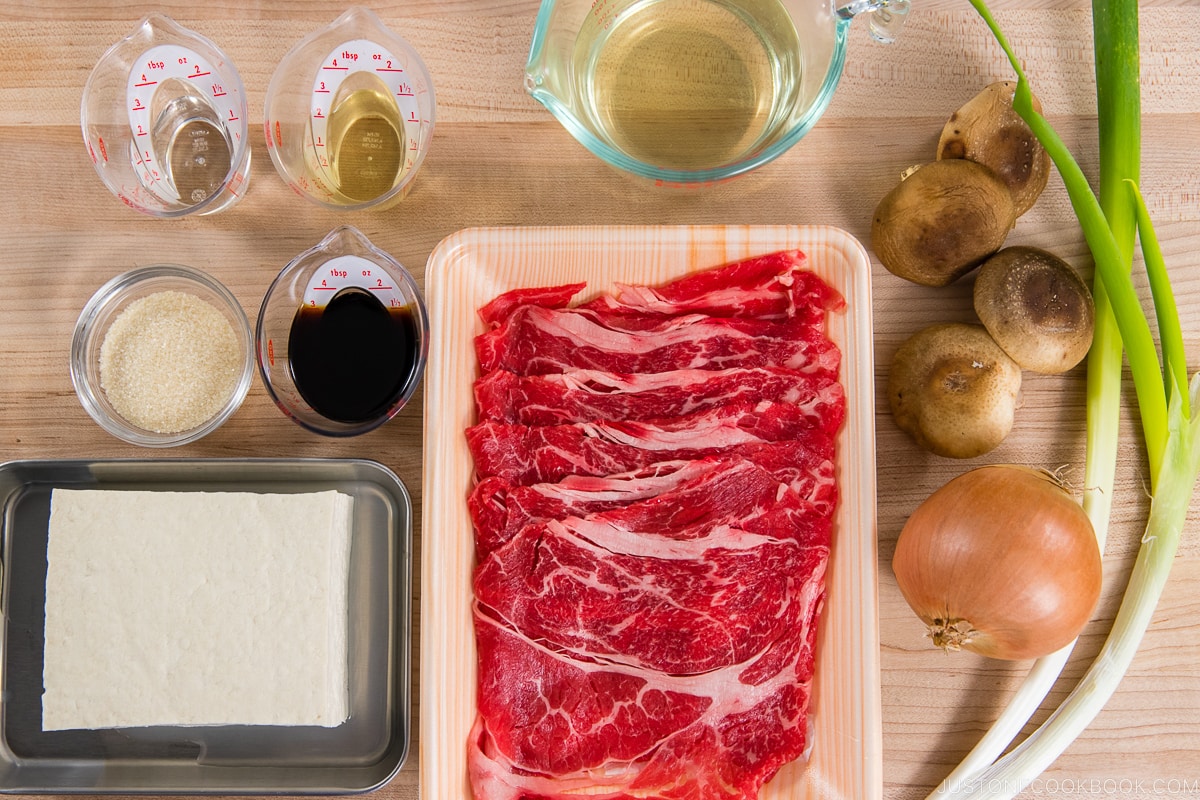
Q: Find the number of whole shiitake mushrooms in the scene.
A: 4